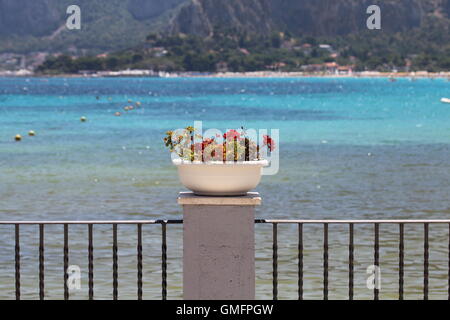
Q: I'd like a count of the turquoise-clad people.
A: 0